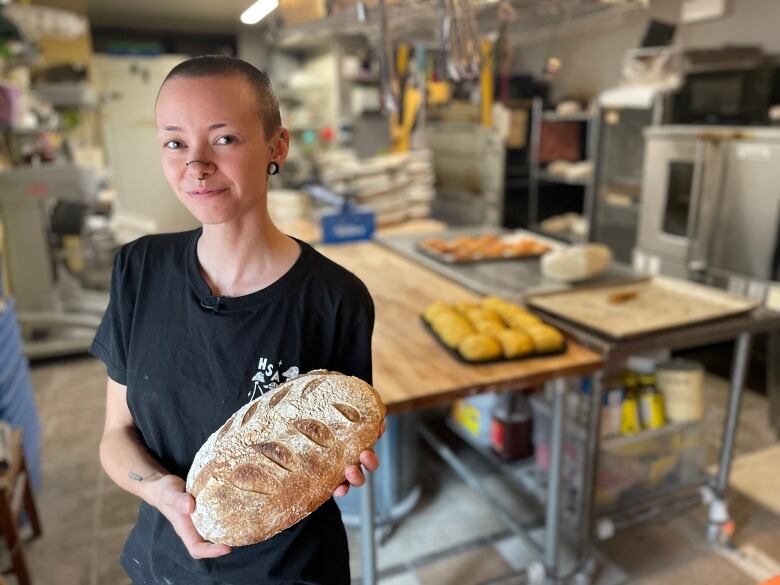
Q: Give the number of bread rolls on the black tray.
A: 12